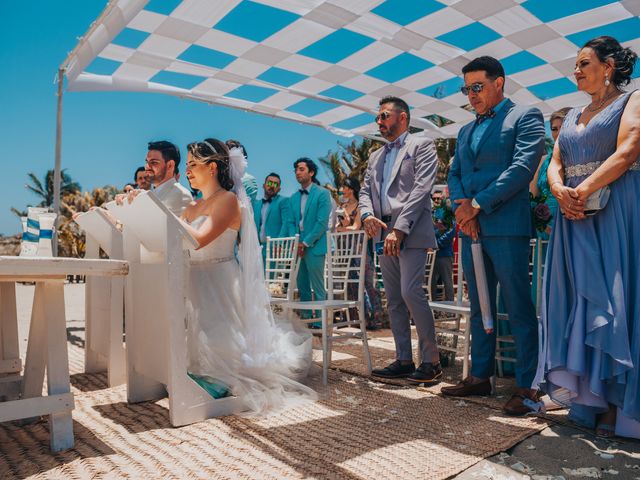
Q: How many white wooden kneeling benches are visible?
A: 2